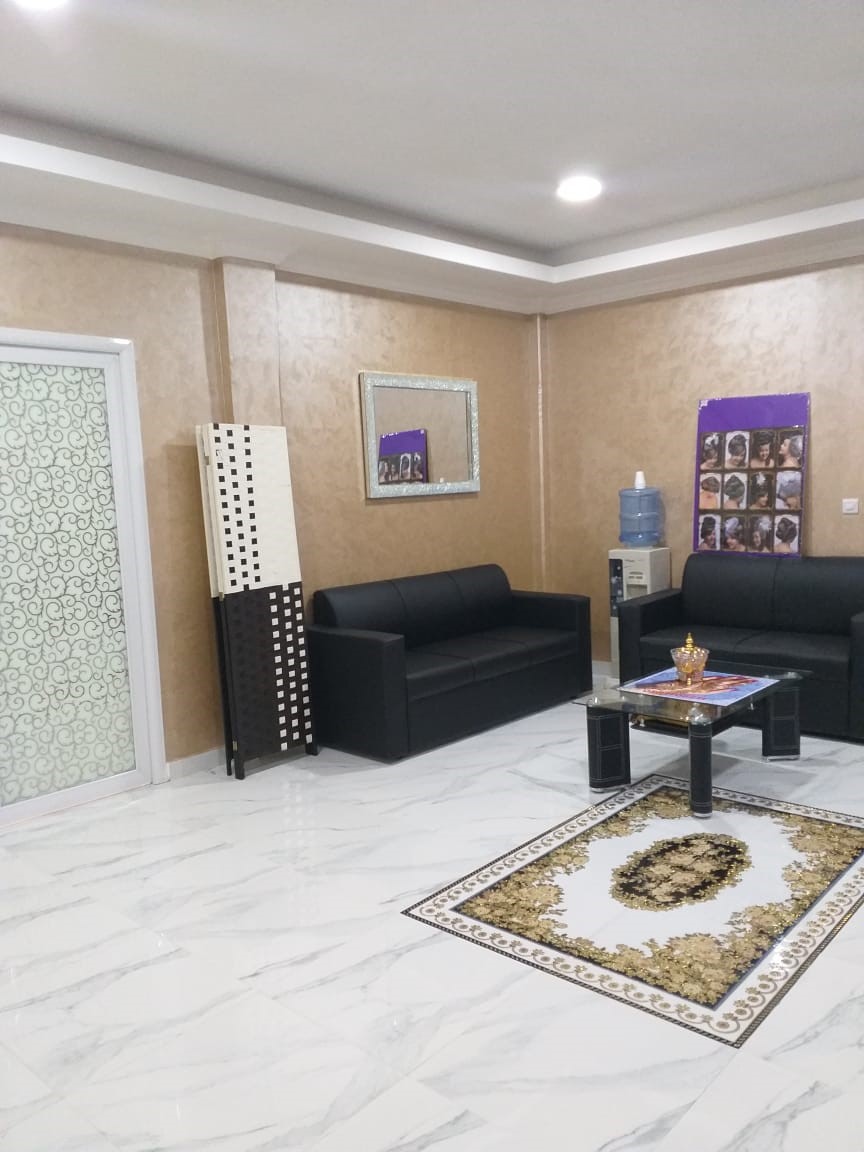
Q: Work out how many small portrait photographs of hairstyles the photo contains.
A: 12